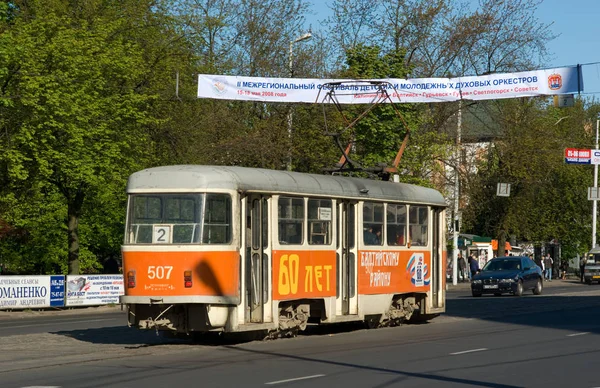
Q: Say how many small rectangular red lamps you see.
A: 2